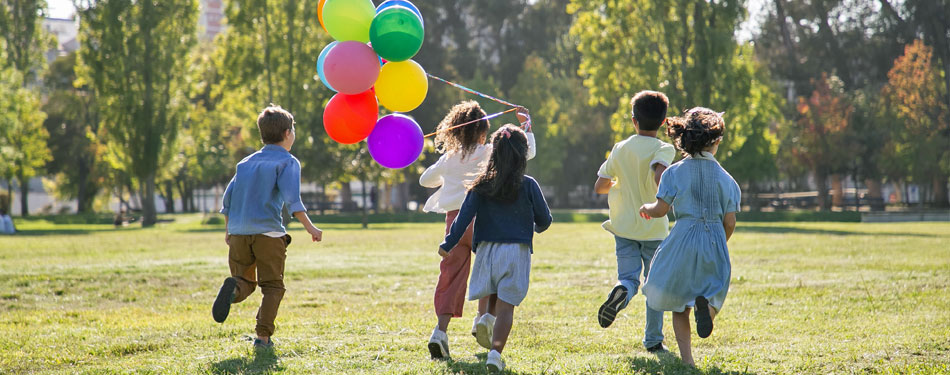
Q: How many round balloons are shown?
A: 9